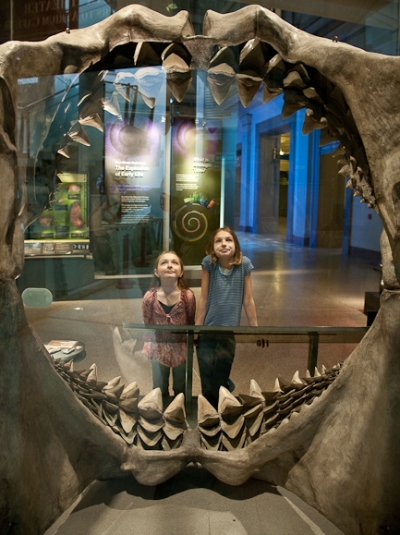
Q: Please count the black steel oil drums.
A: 0